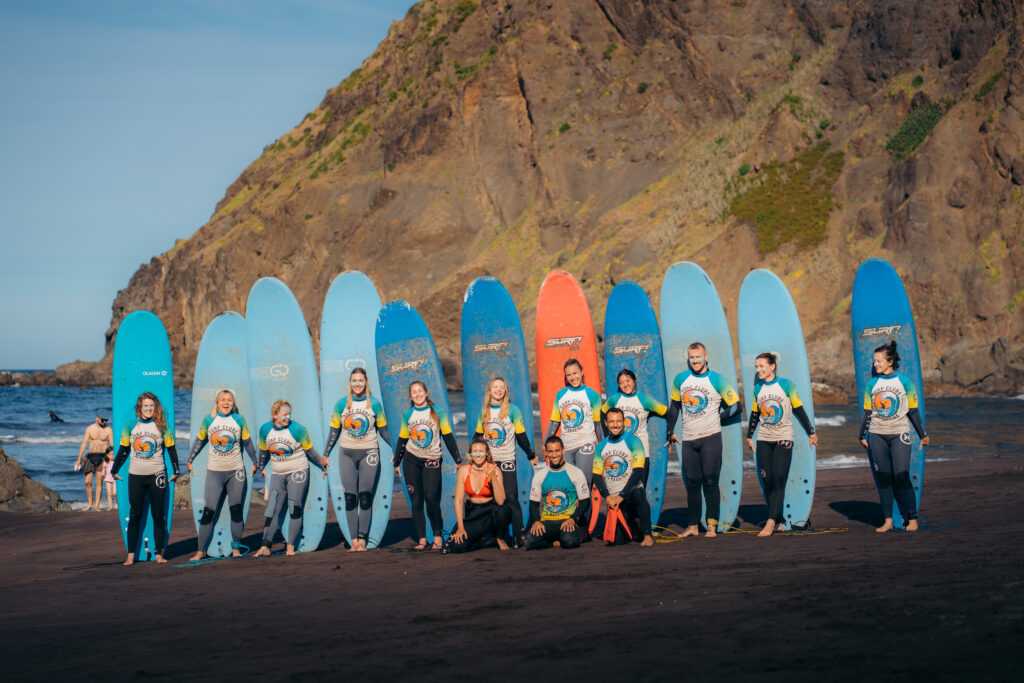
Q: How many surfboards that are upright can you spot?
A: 11